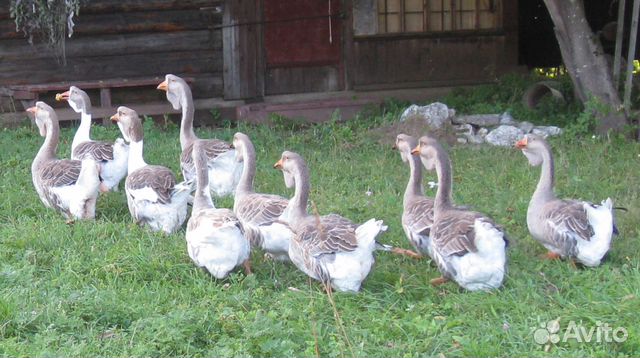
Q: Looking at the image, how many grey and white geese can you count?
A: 10